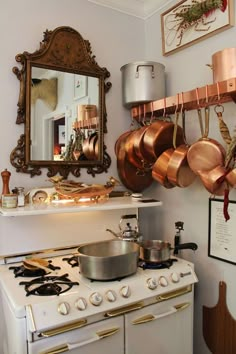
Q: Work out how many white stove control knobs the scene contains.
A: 8